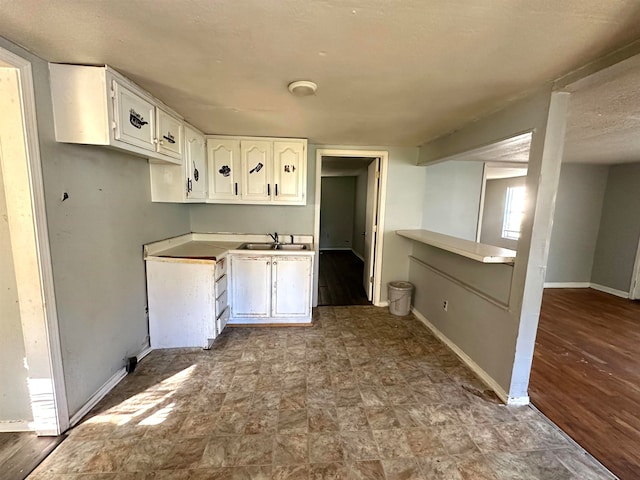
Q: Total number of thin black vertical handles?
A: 4